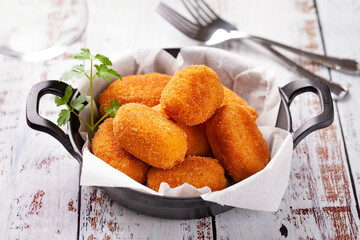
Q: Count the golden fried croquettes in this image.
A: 8